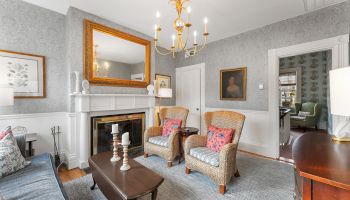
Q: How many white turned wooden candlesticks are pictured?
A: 2